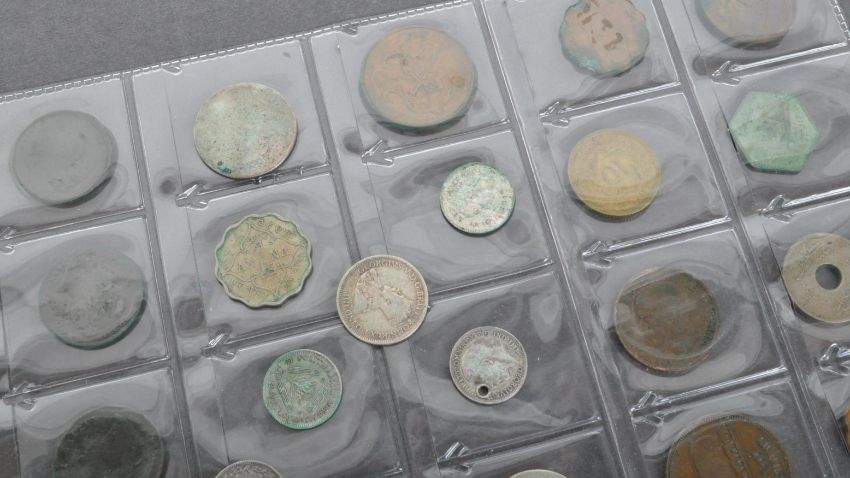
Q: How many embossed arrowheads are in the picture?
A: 12